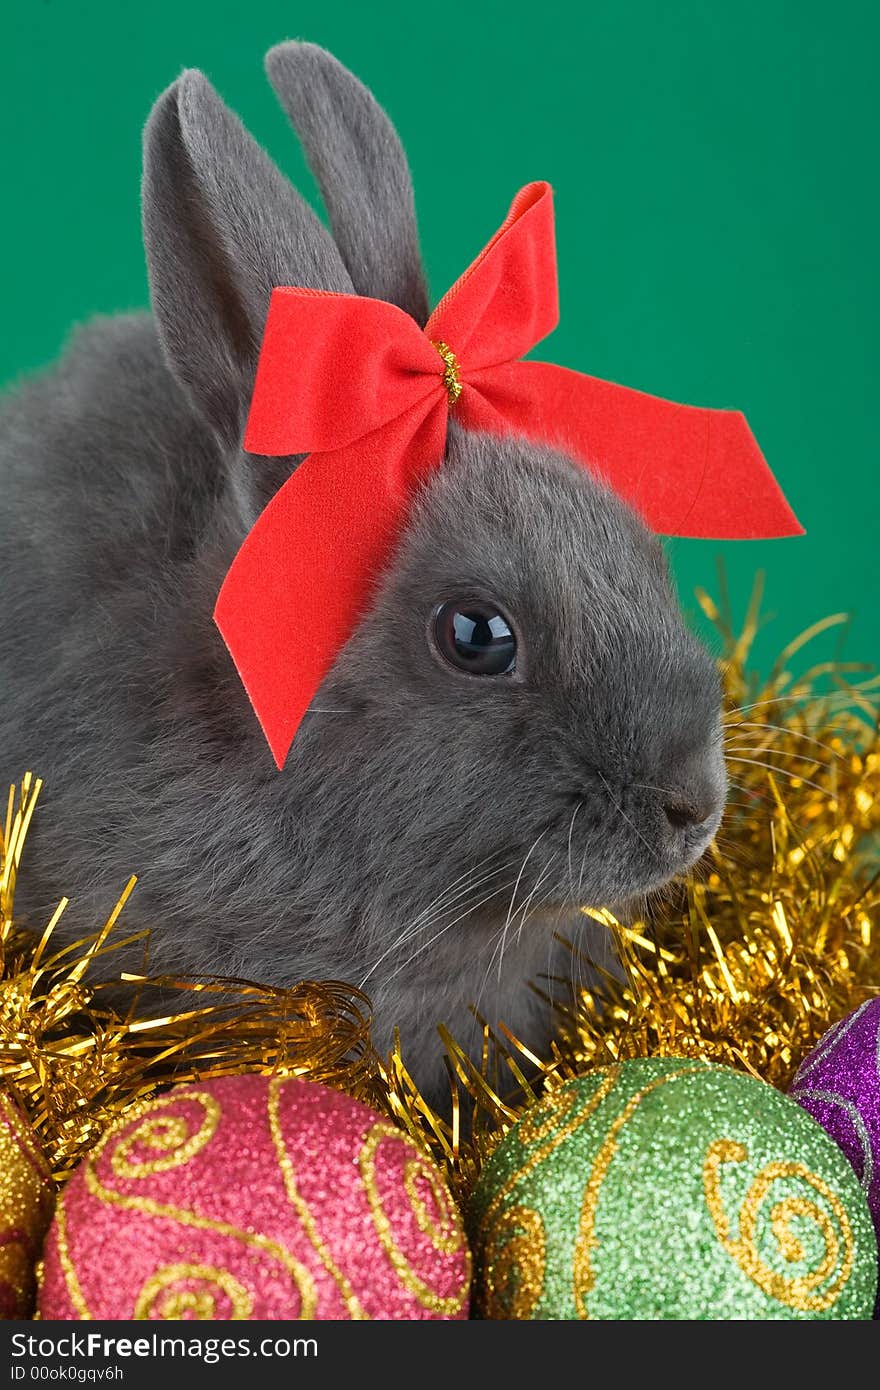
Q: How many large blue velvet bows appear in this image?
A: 0